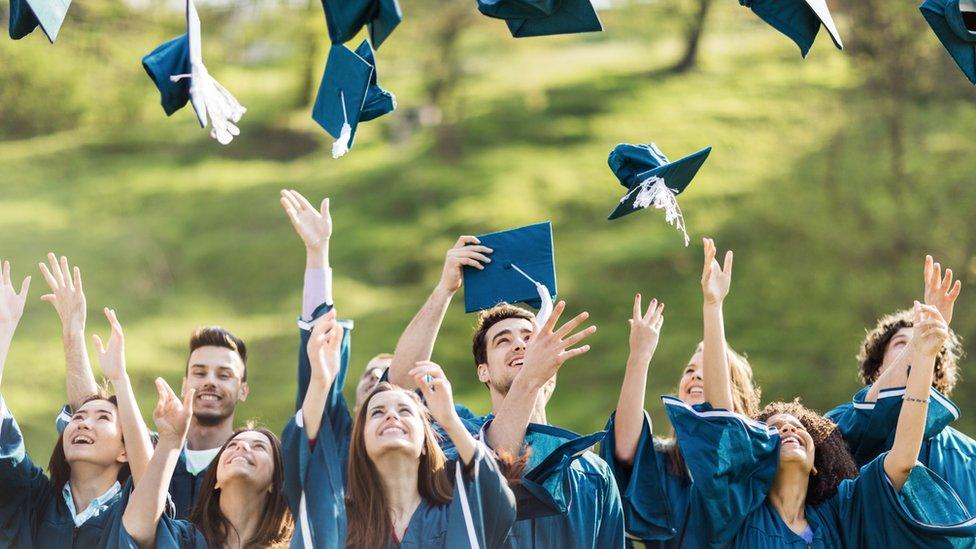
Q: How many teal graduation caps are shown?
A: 9